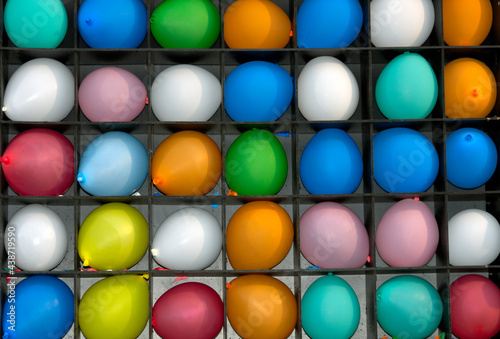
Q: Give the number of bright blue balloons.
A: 7